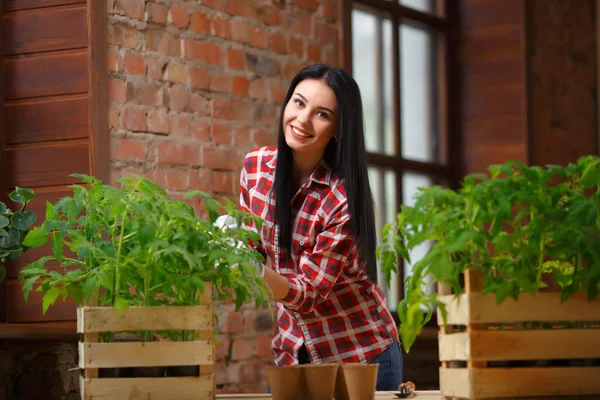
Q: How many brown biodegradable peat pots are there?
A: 3